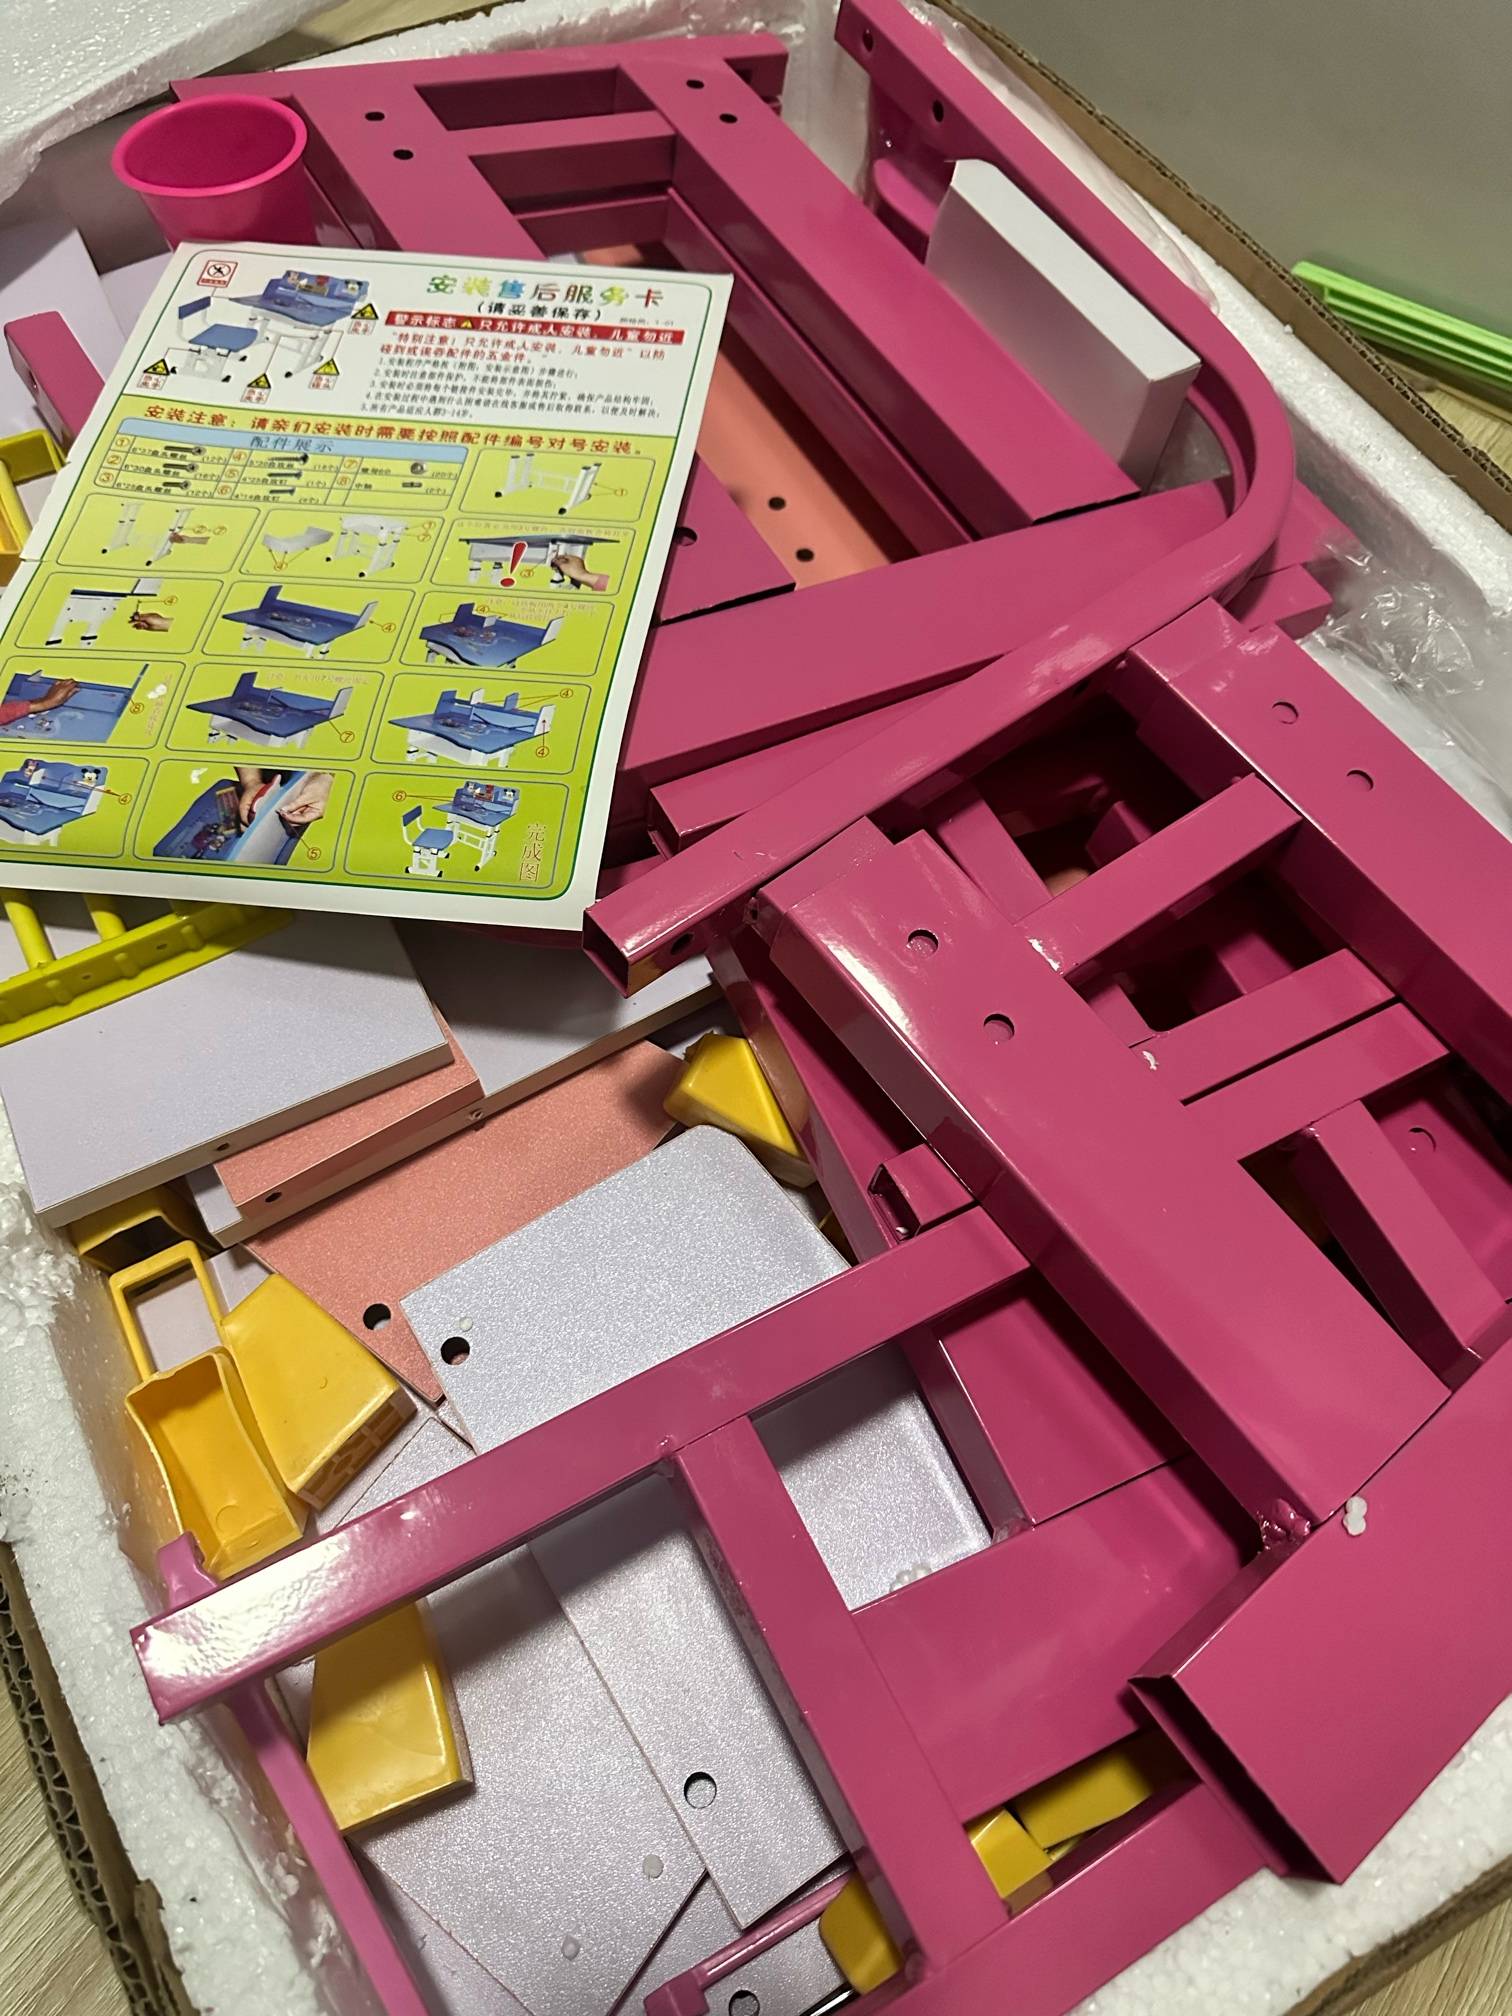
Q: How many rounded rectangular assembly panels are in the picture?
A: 13